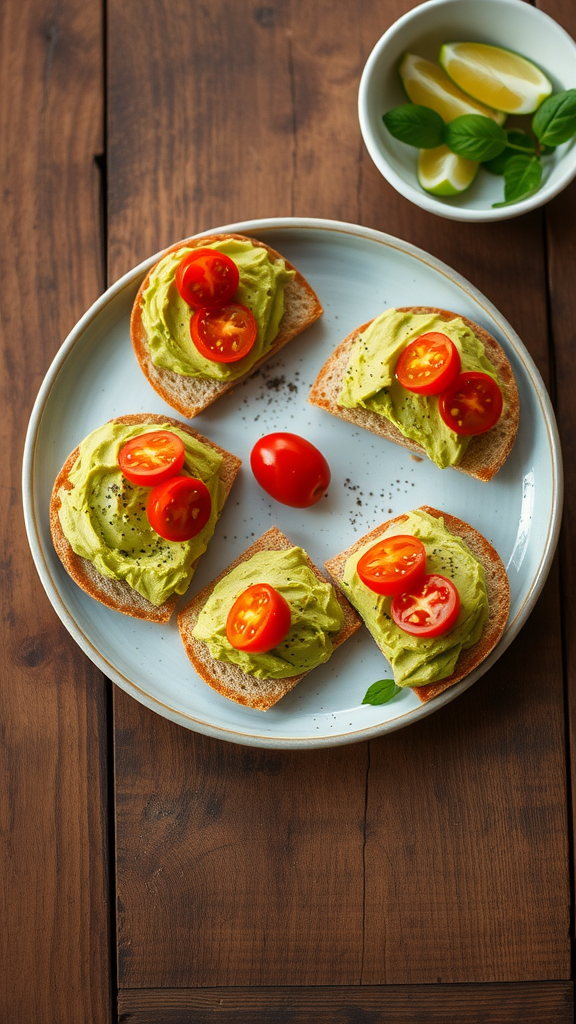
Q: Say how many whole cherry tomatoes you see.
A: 1